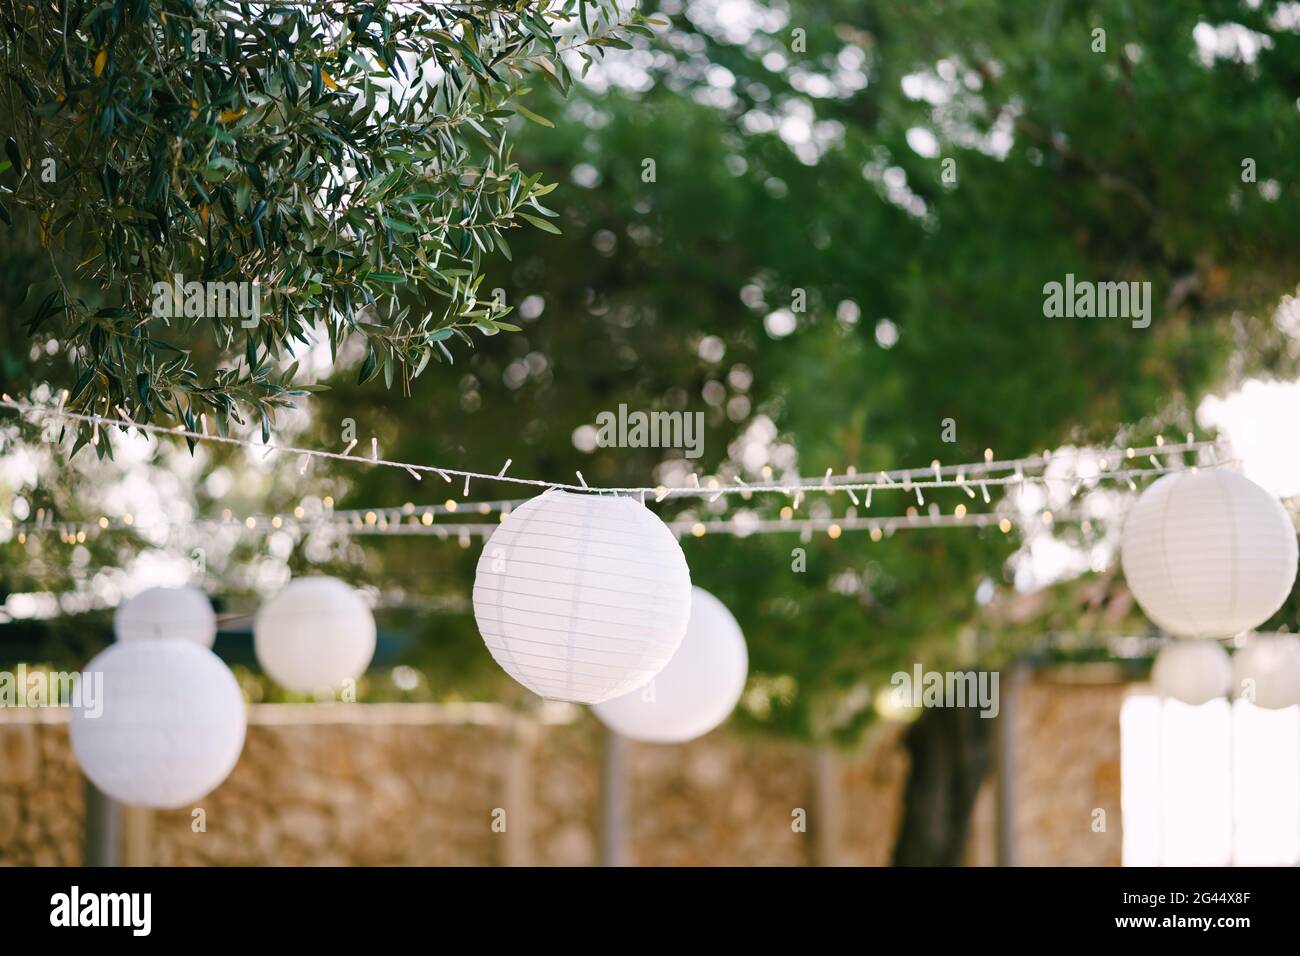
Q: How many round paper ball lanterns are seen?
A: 8